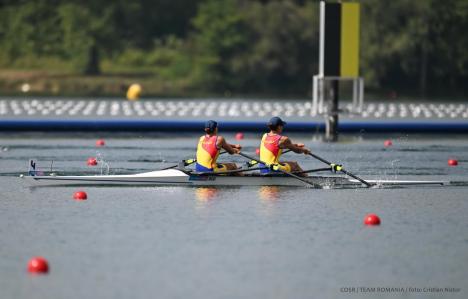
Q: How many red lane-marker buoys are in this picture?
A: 9